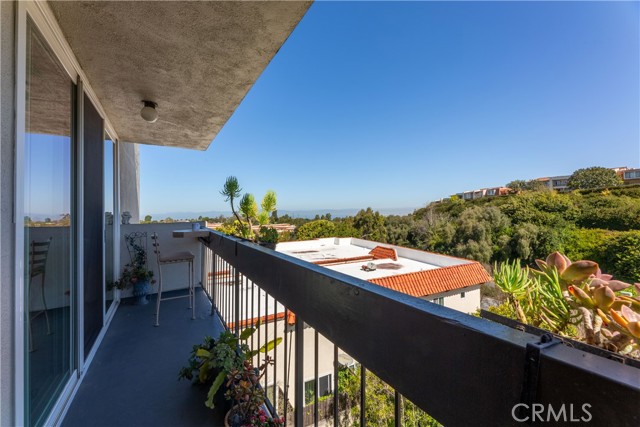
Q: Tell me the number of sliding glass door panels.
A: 3